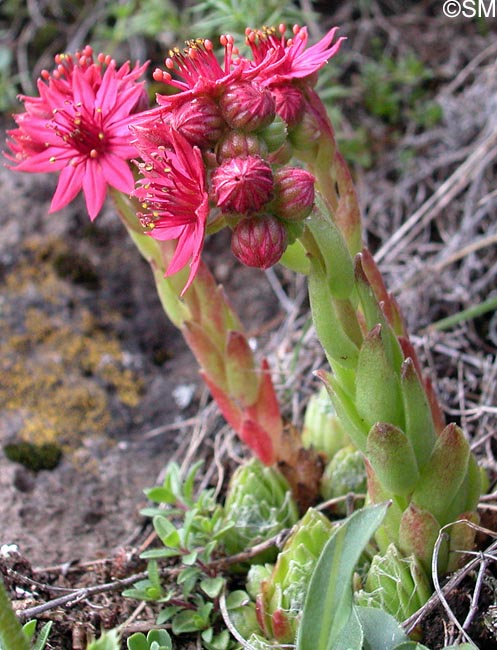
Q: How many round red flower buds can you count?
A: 7